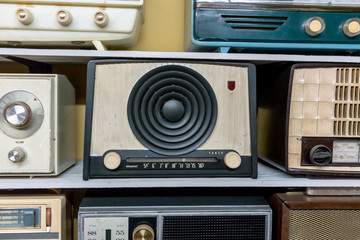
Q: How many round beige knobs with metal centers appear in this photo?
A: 3